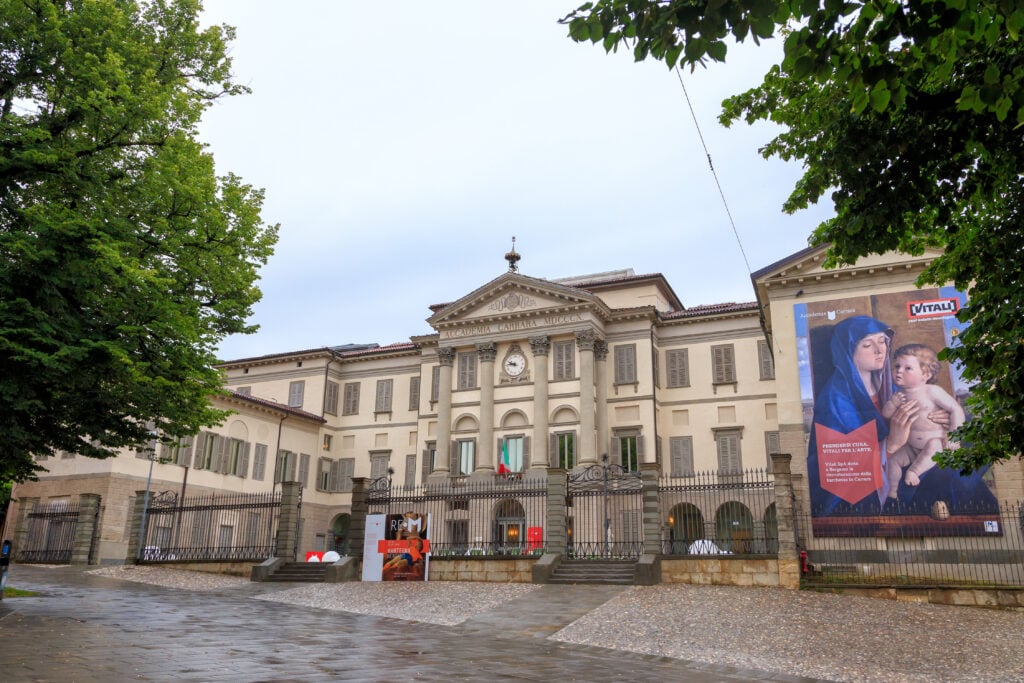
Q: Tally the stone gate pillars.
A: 8